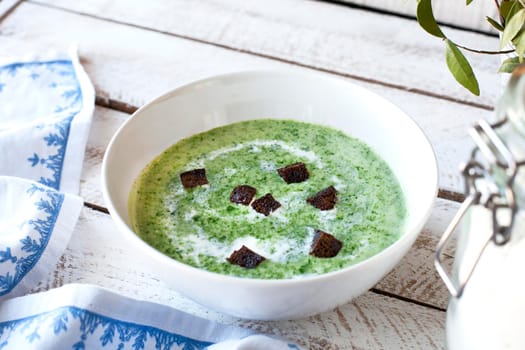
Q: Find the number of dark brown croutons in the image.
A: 7